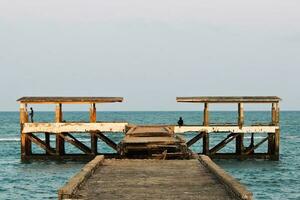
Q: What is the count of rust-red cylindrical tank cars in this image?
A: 0